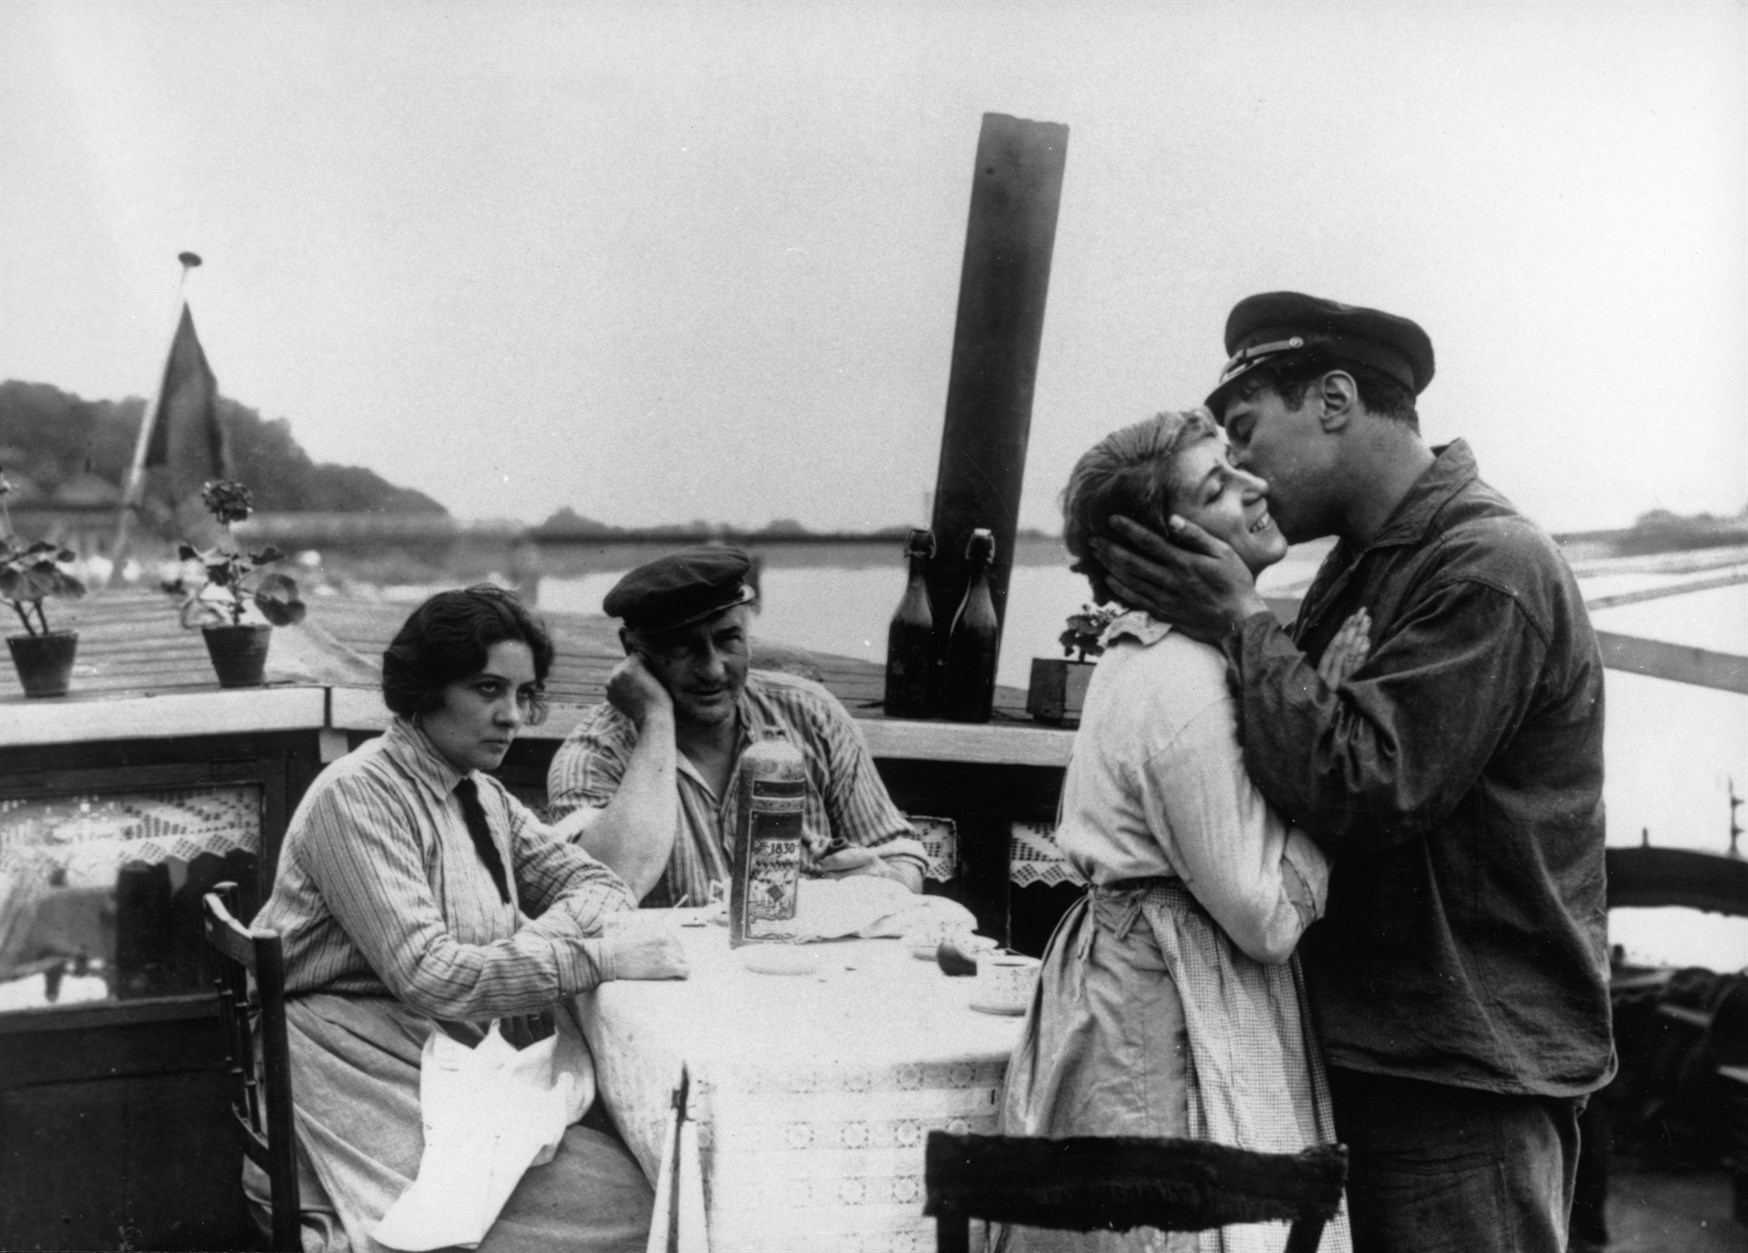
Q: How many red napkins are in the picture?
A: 0